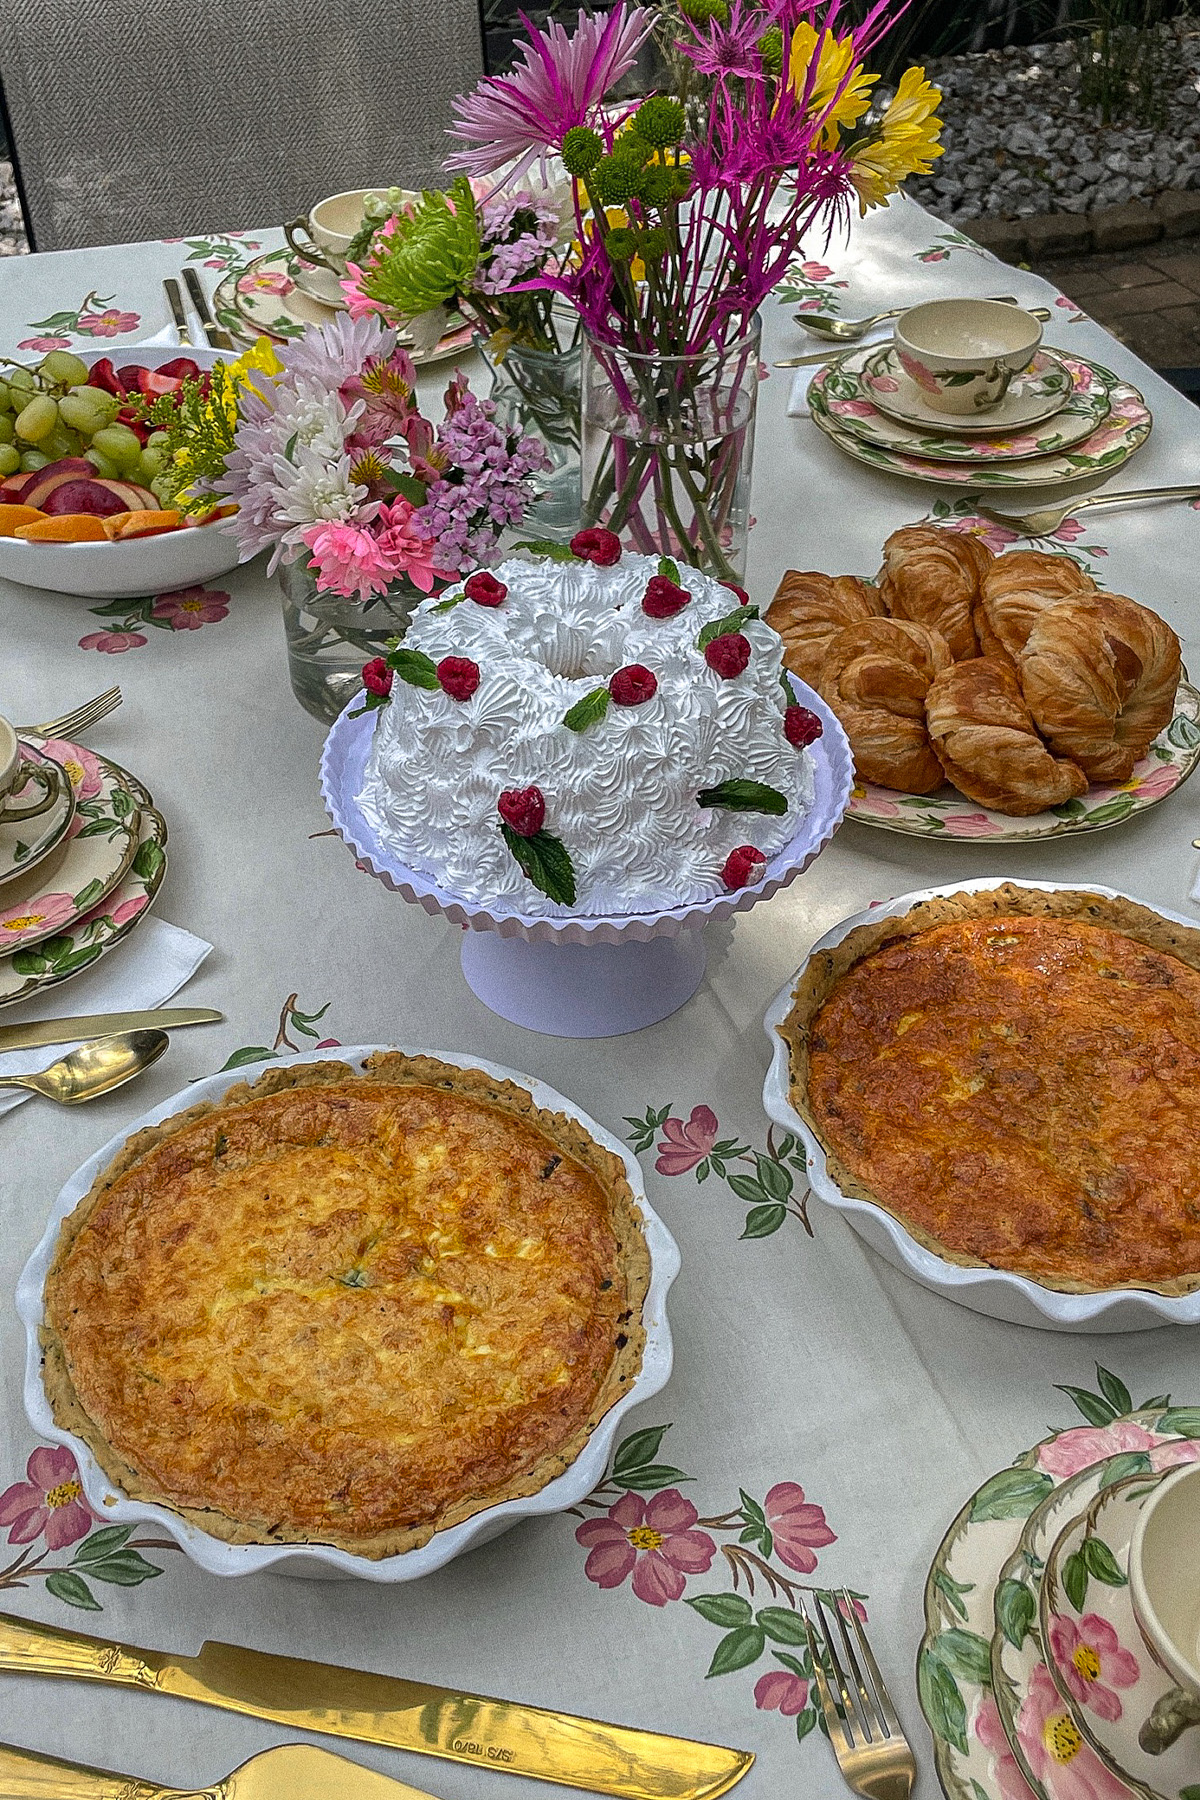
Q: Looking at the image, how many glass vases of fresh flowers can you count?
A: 3